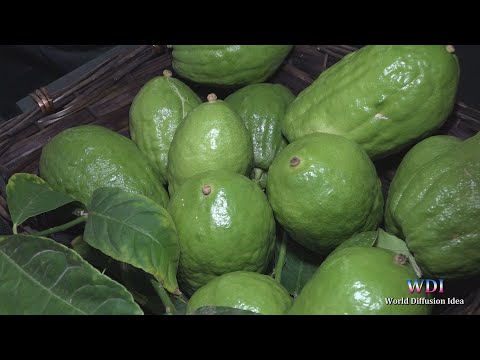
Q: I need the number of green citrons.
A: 11